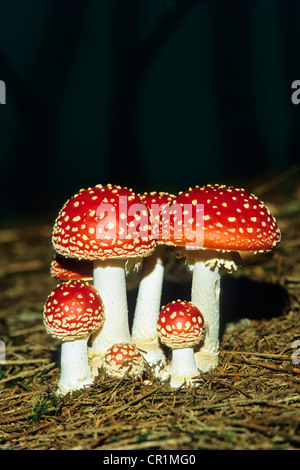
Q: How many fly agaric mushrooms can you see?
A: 7